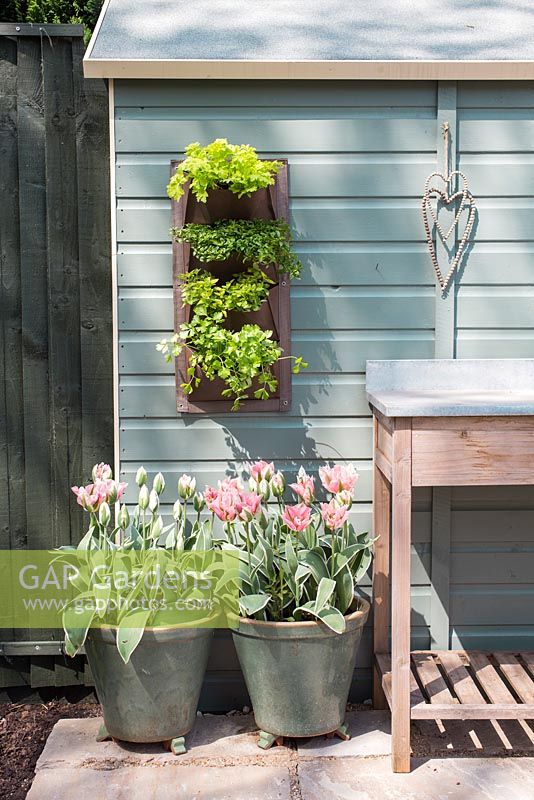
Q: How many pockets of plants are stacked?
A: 4